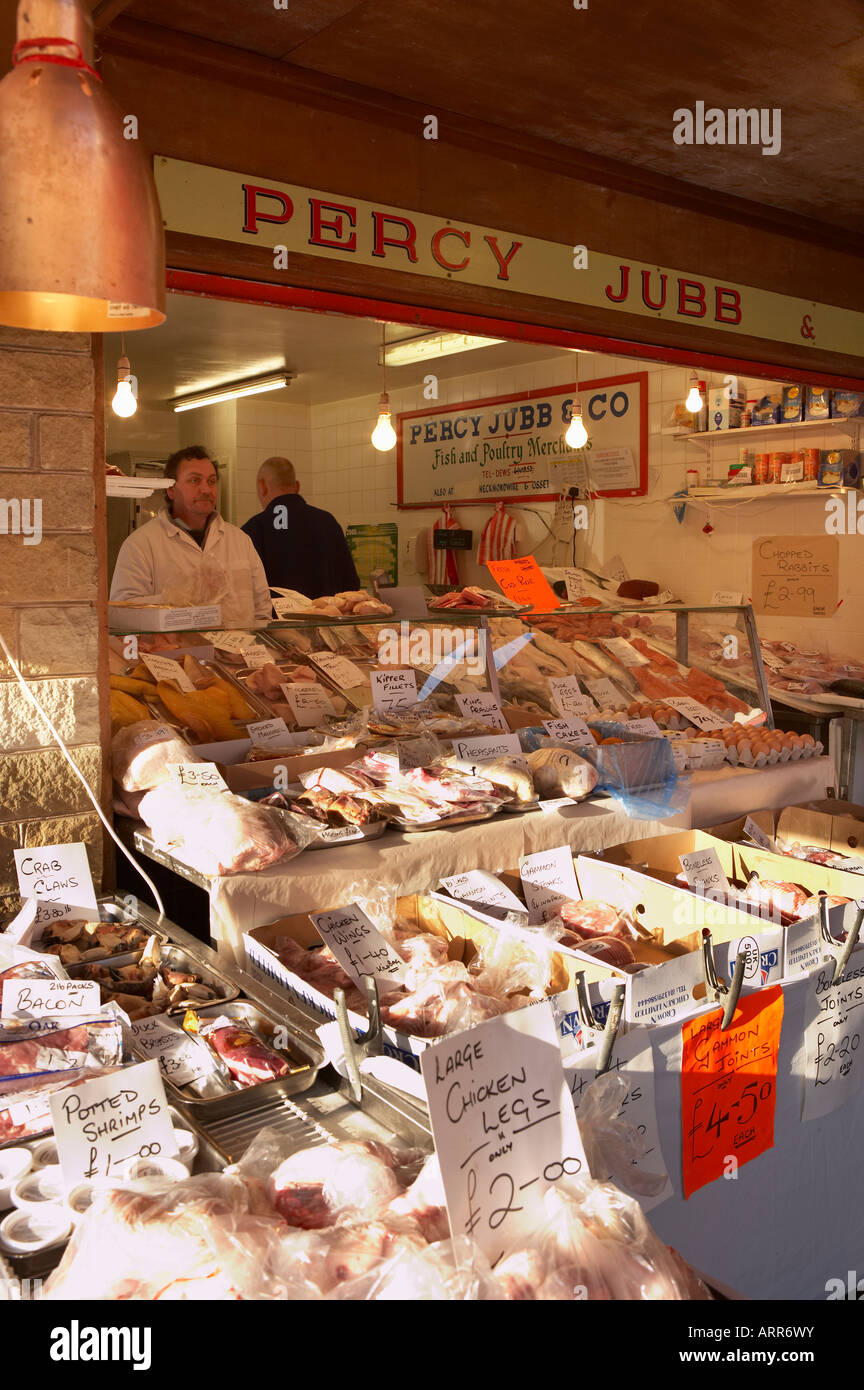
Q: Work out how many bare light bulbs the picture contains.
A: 4